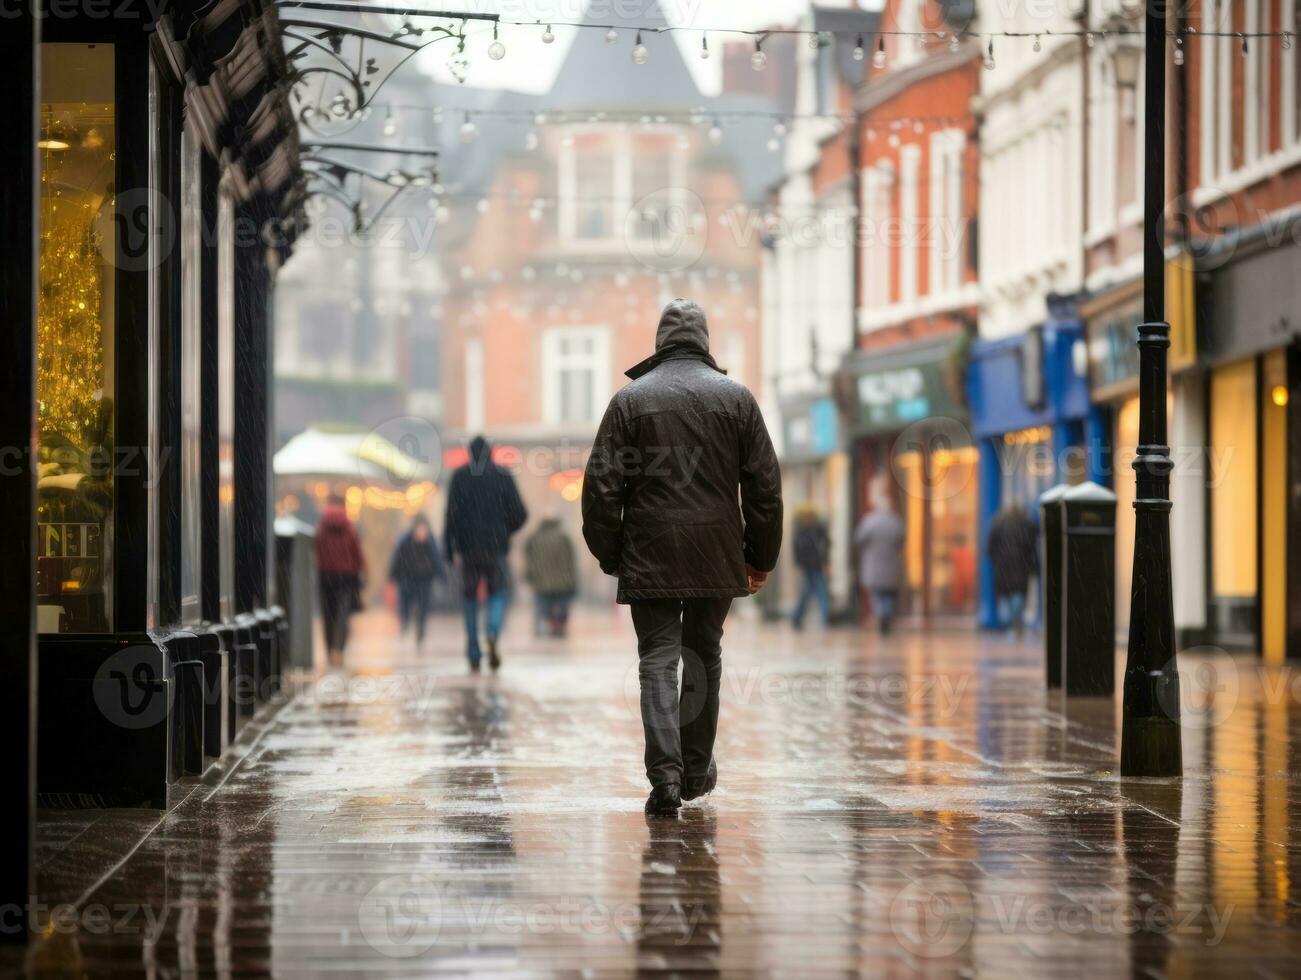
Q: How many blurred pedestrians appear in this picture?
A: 7